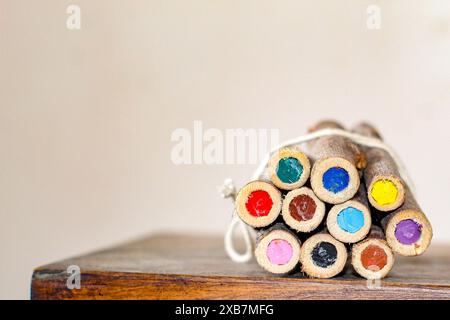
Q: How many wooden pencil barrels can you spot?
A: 10